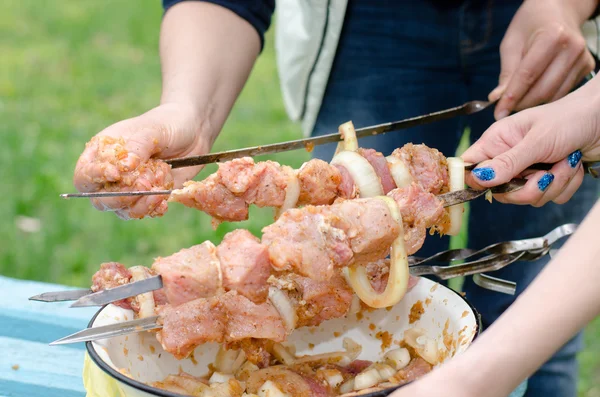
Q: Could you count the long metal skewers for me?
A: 5